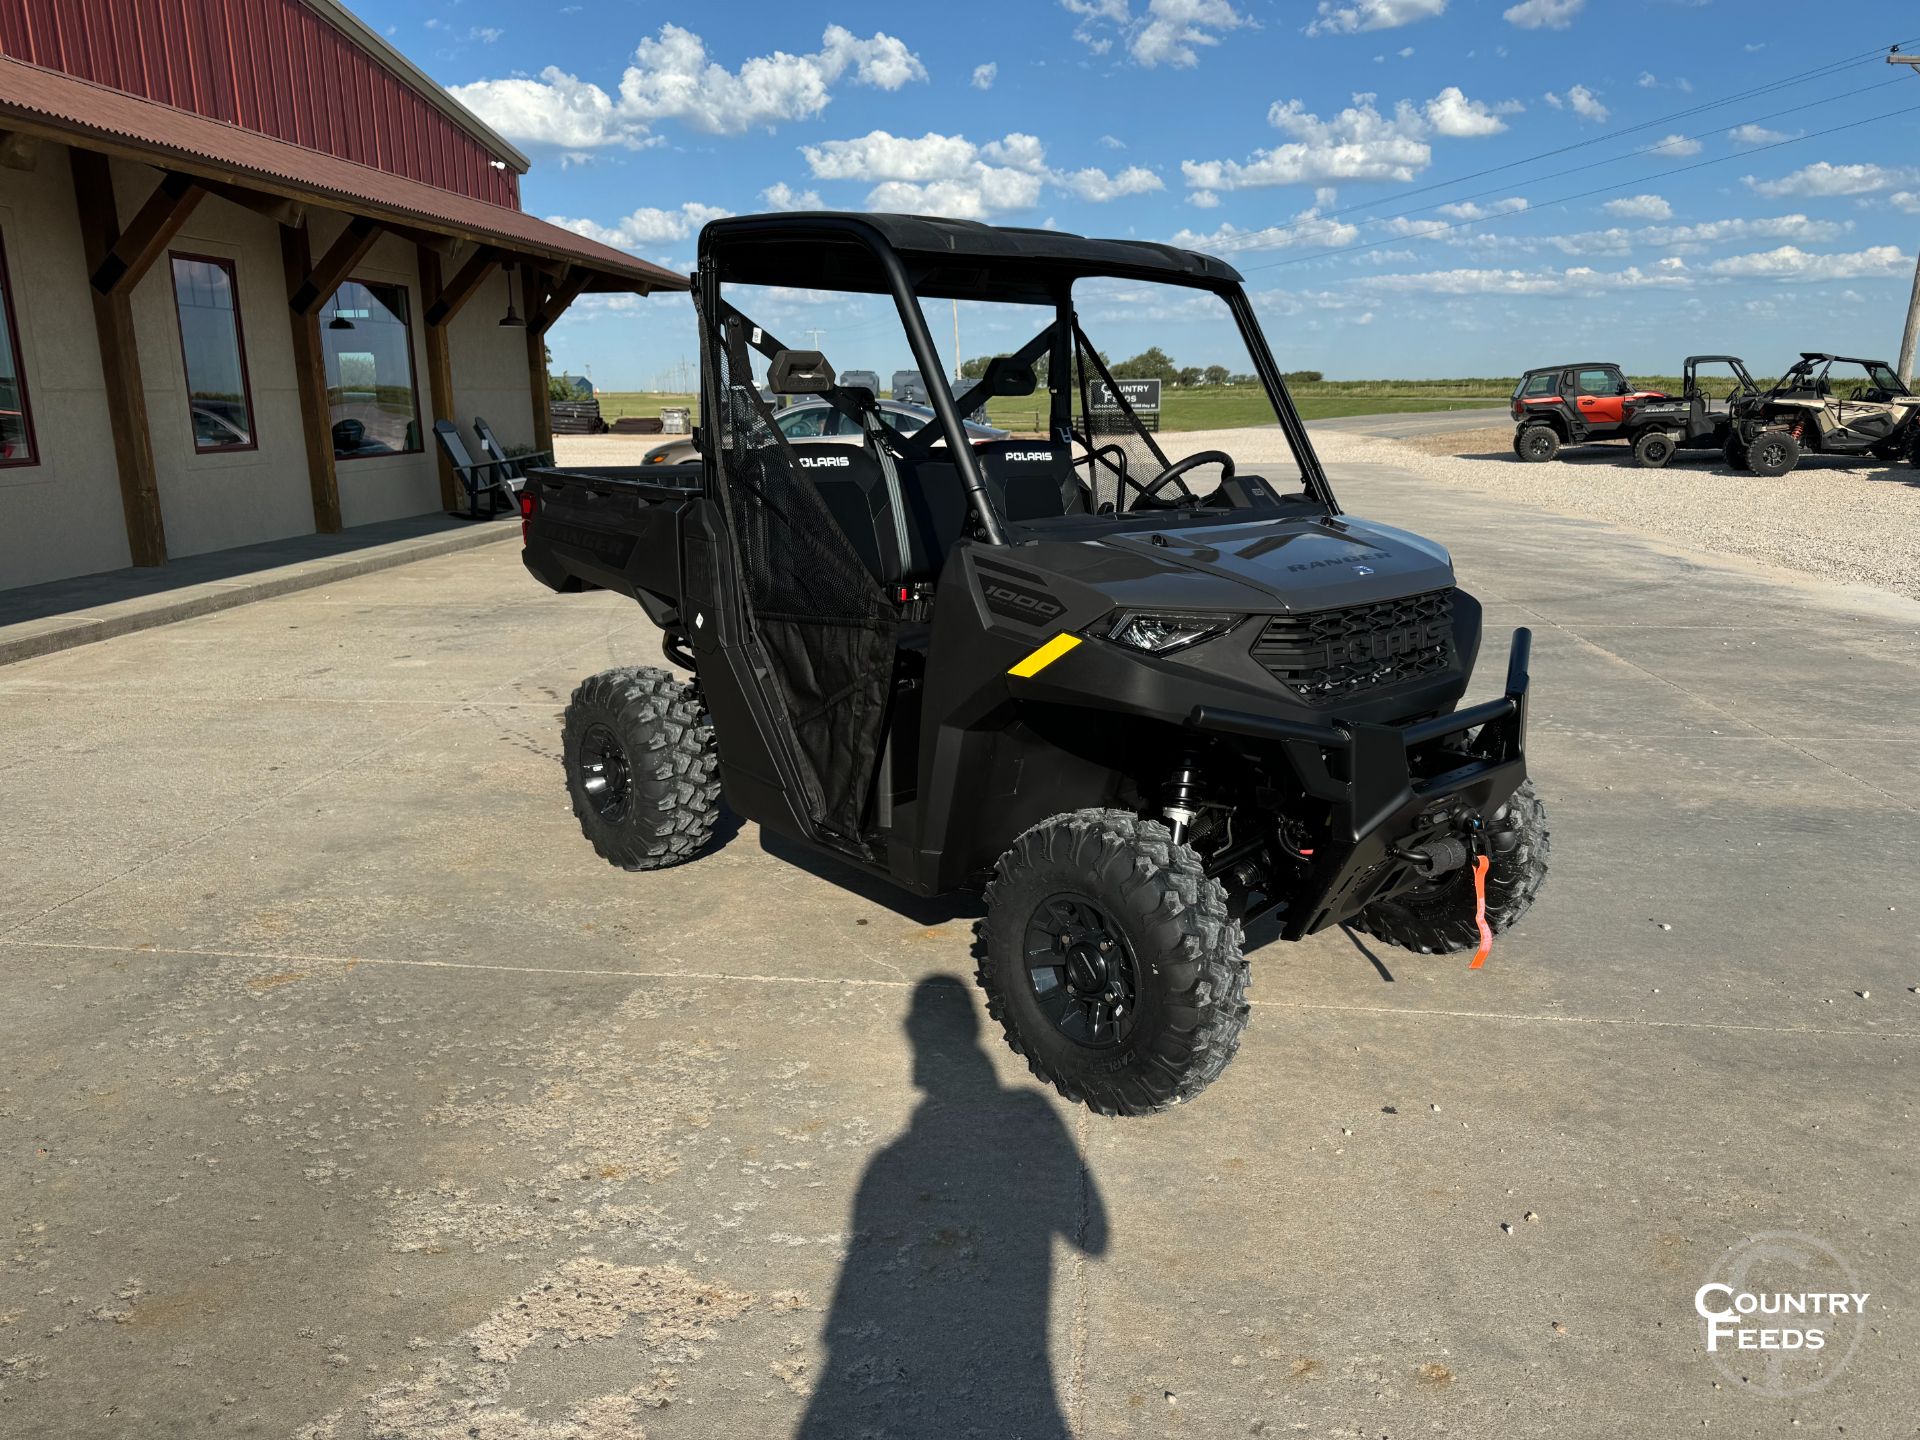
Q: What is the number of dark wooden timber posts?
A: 4